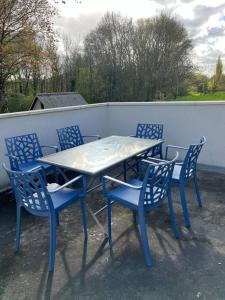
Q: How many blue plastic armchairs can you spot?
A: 6